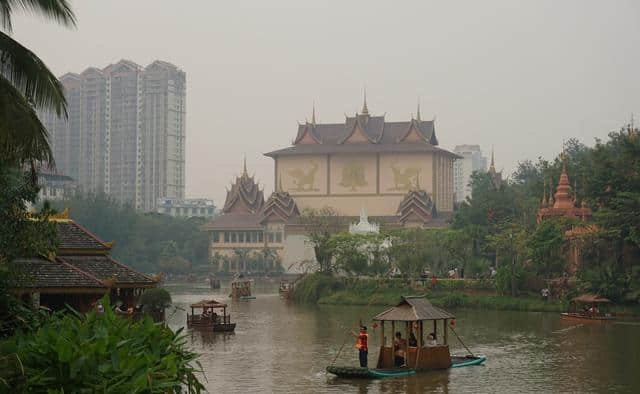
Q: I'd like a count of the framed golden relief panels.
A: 3